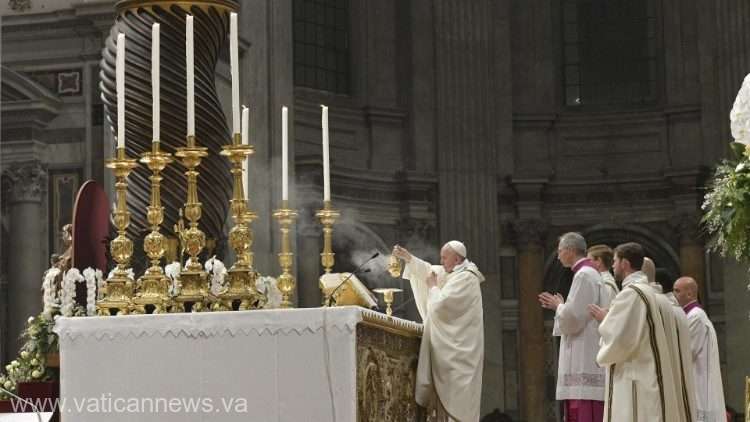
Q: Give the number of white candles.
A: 7